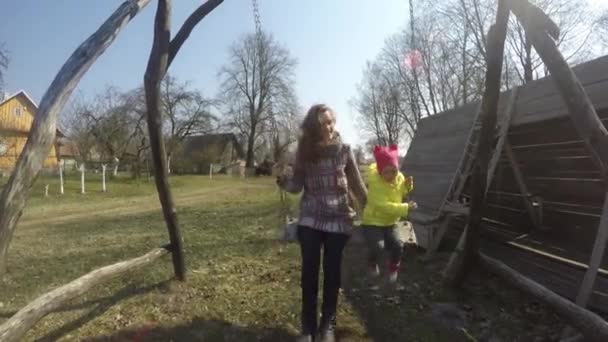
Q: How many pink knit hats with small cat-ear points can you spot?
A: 1